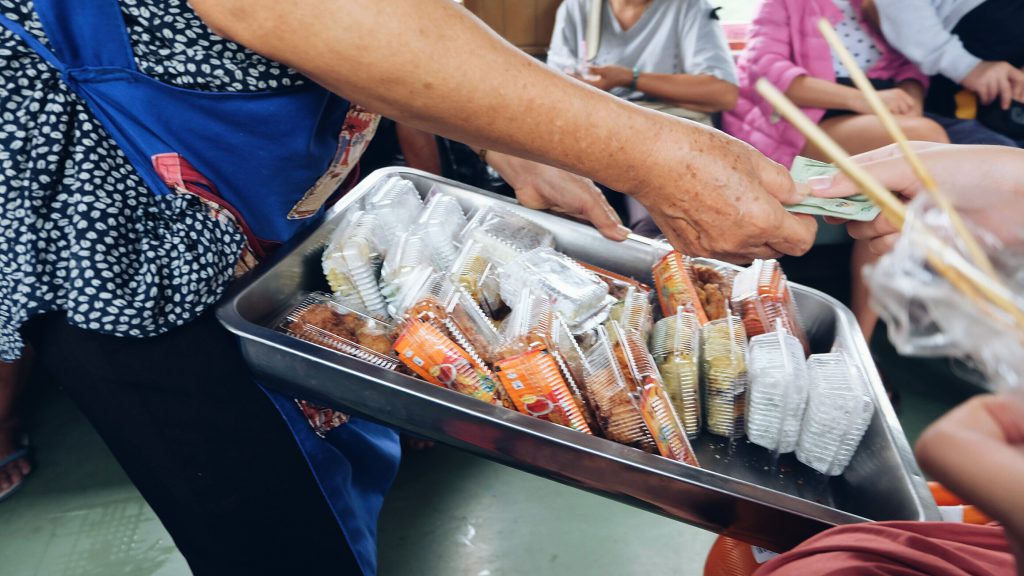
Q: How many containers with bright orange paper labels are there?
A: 4